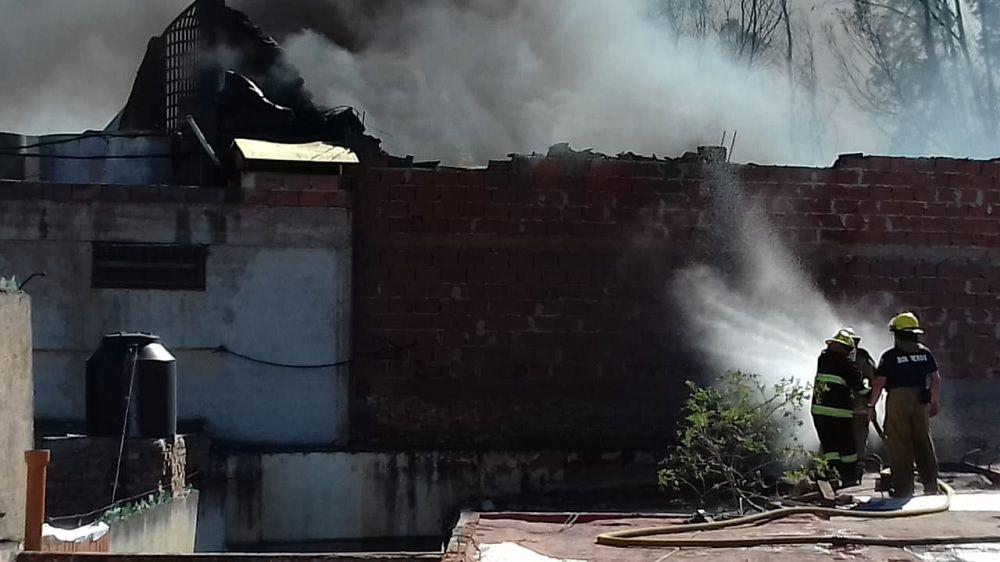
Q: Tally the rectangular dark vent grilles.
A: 1